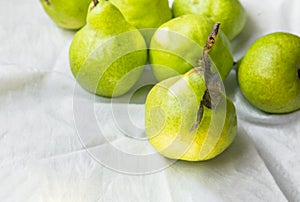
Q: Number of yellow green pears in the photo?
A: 7